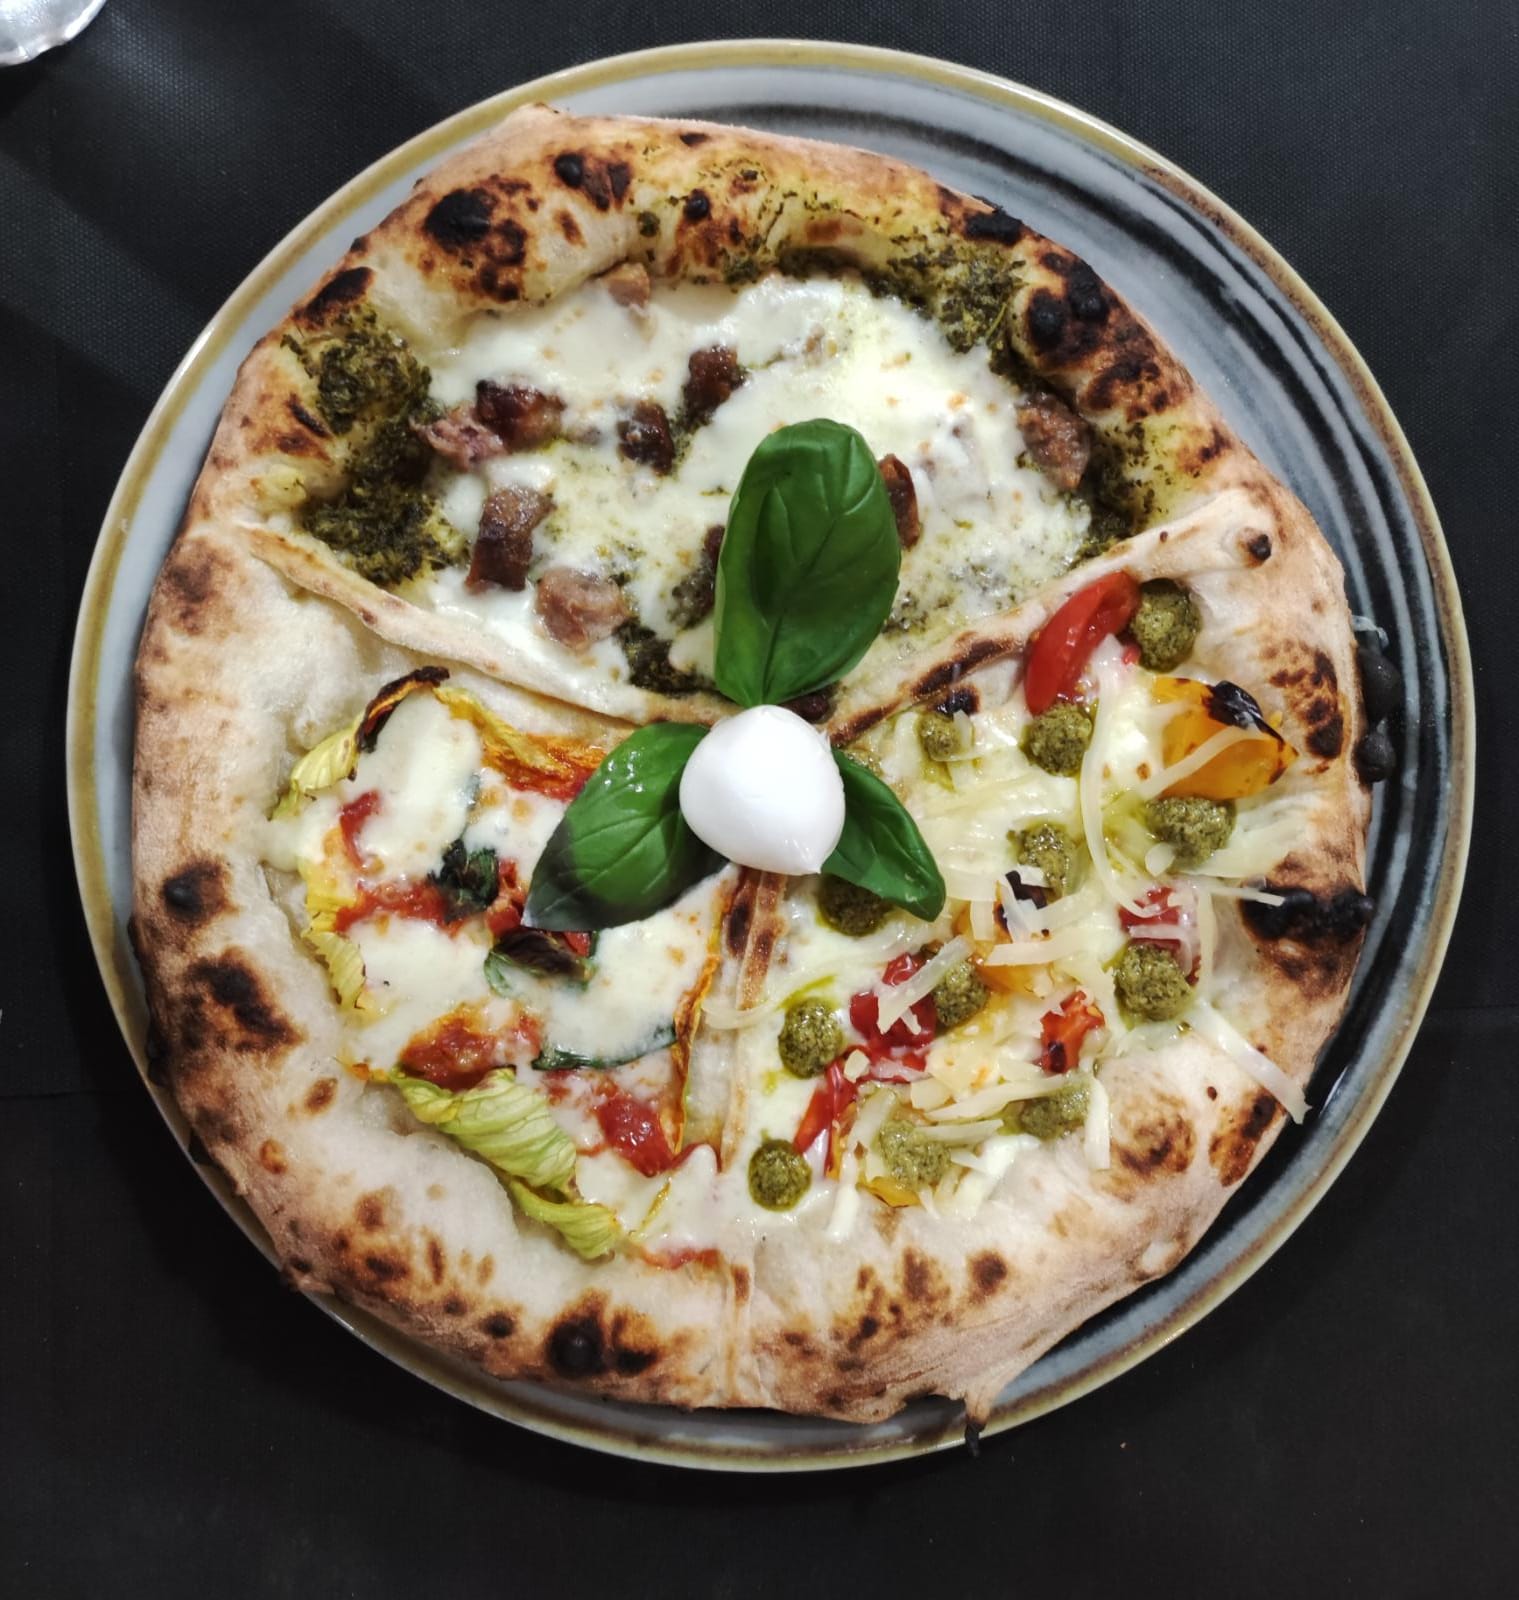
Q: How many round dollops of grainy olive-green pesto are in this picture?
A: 12